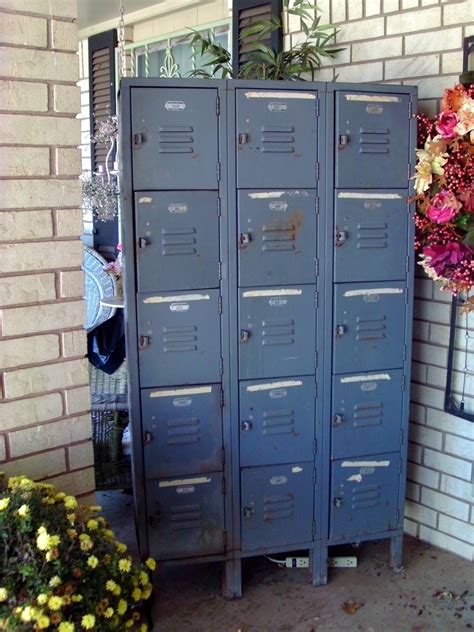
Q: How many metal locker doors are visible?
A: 15